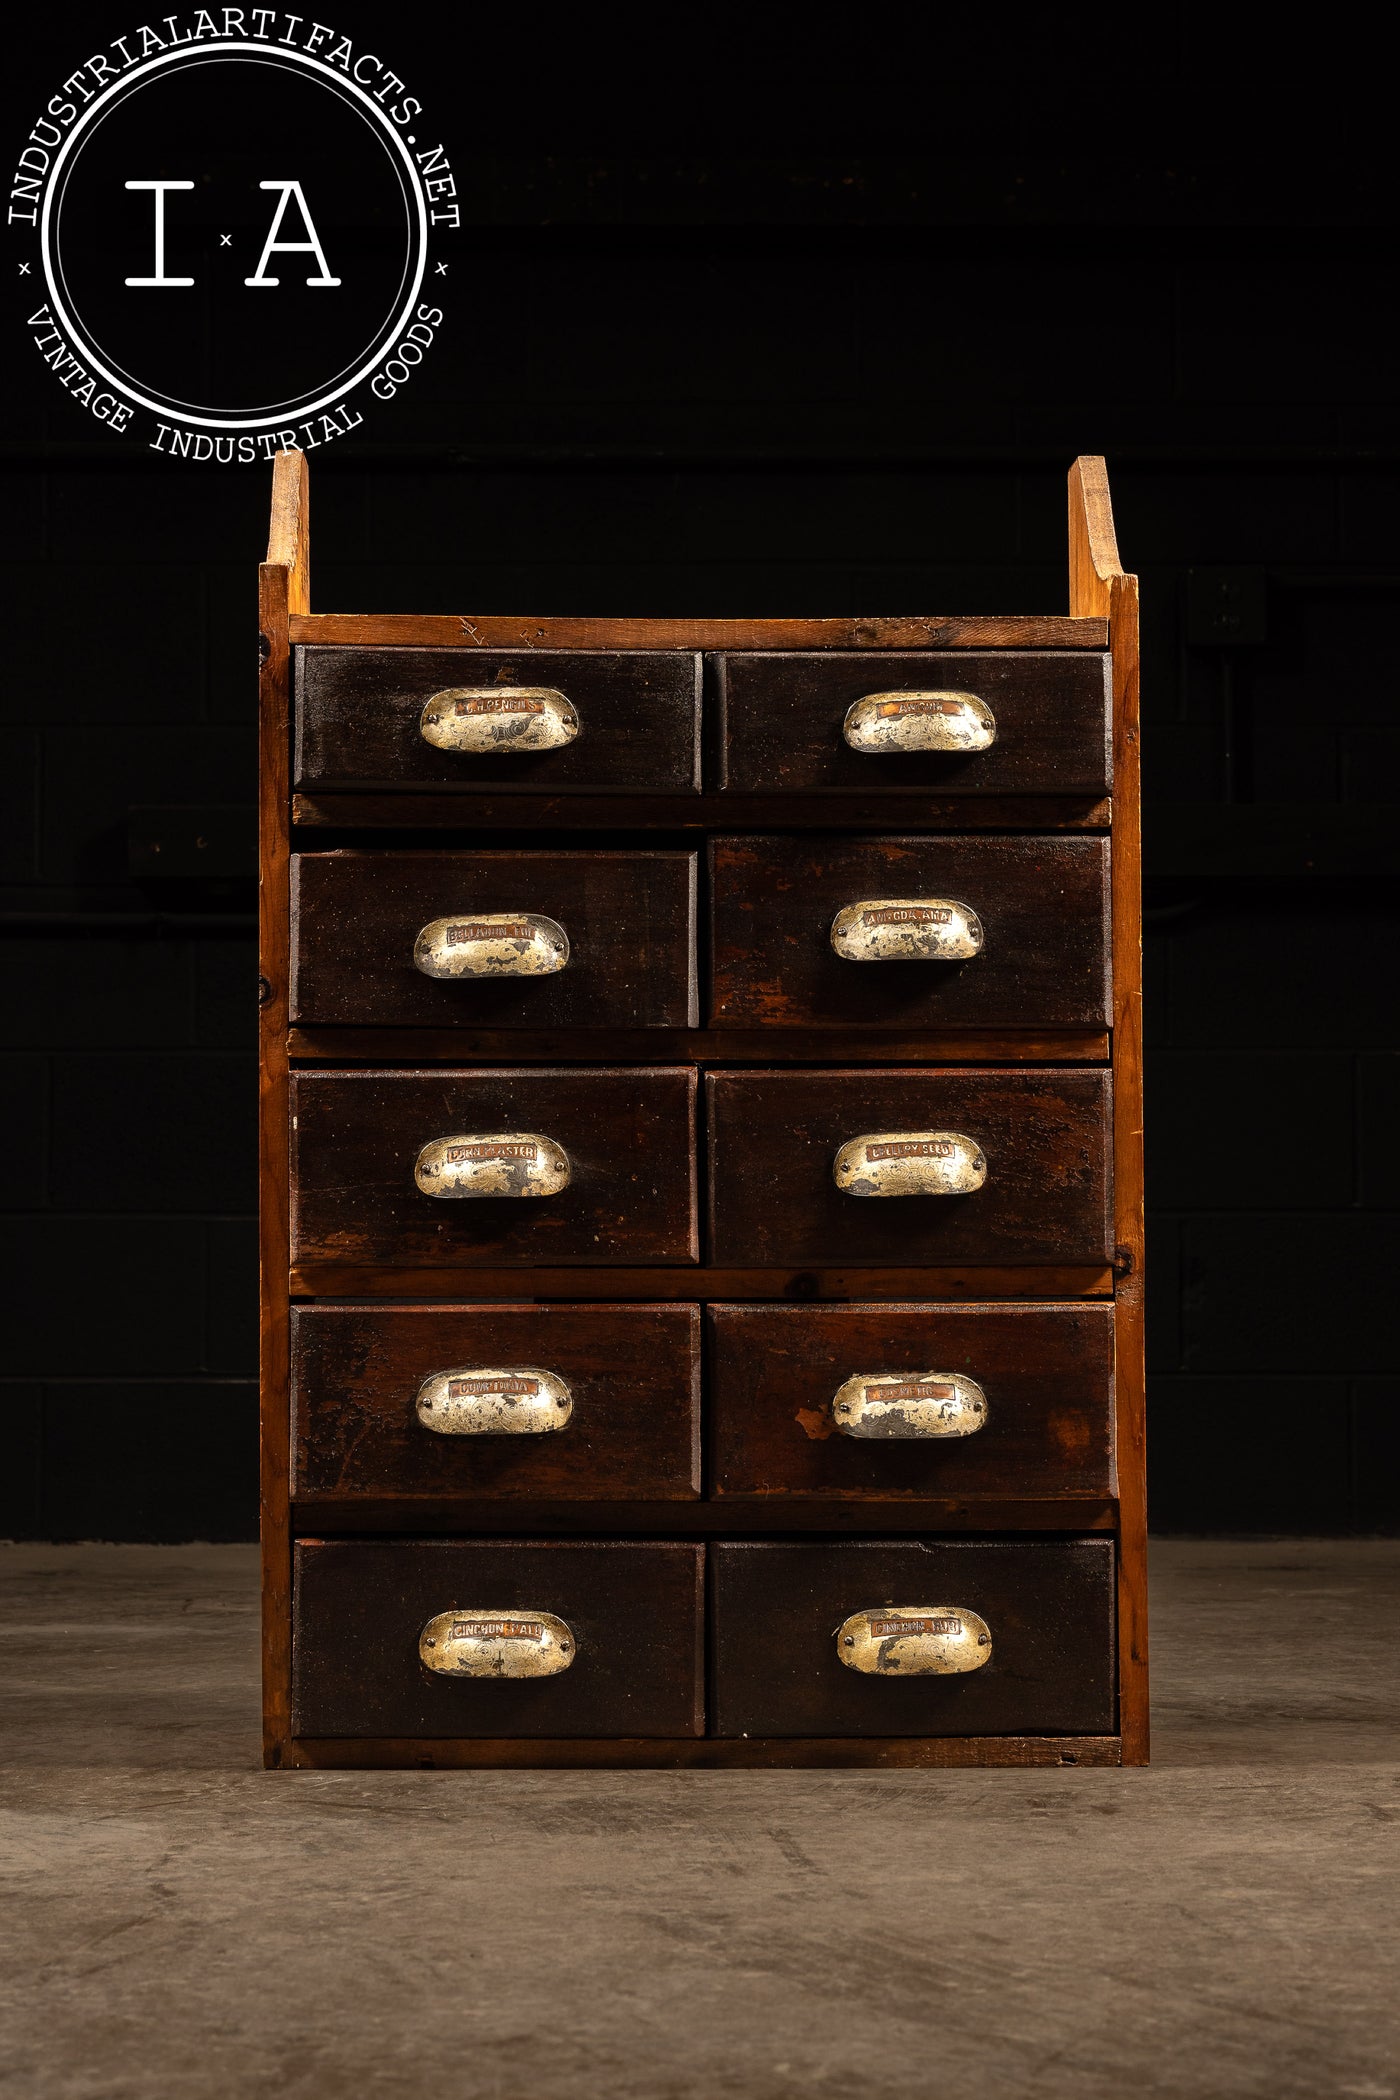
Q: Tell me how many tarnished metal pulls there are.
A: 10